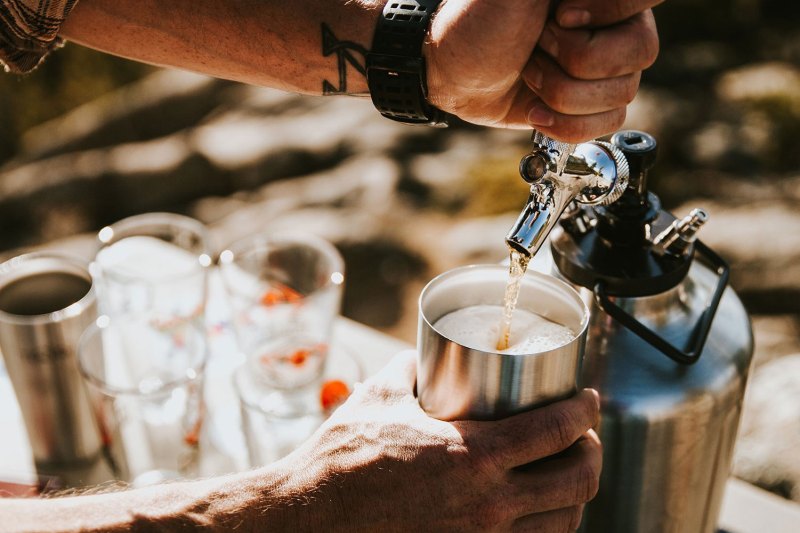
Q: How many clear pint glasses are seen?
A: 4